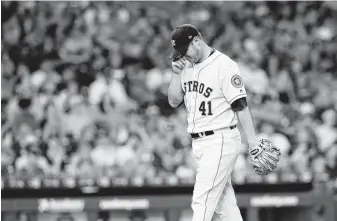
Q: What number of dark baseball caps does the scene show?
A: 1